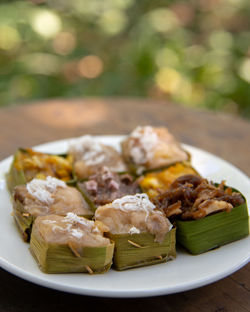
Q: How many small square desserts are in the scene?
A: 9